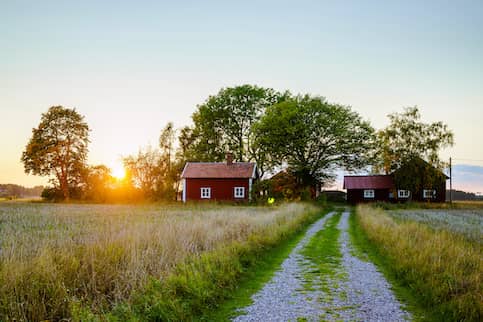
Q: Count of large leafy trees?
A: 4